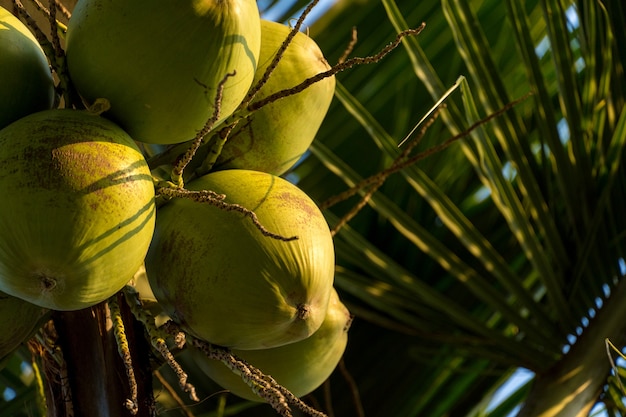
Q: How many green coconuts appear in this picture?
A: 7